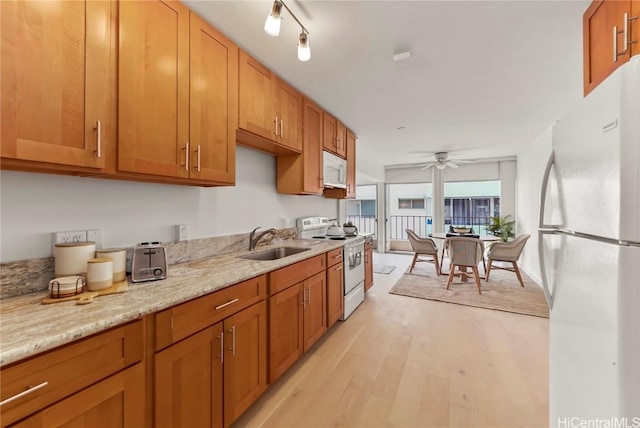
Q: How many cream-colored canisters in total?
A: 3